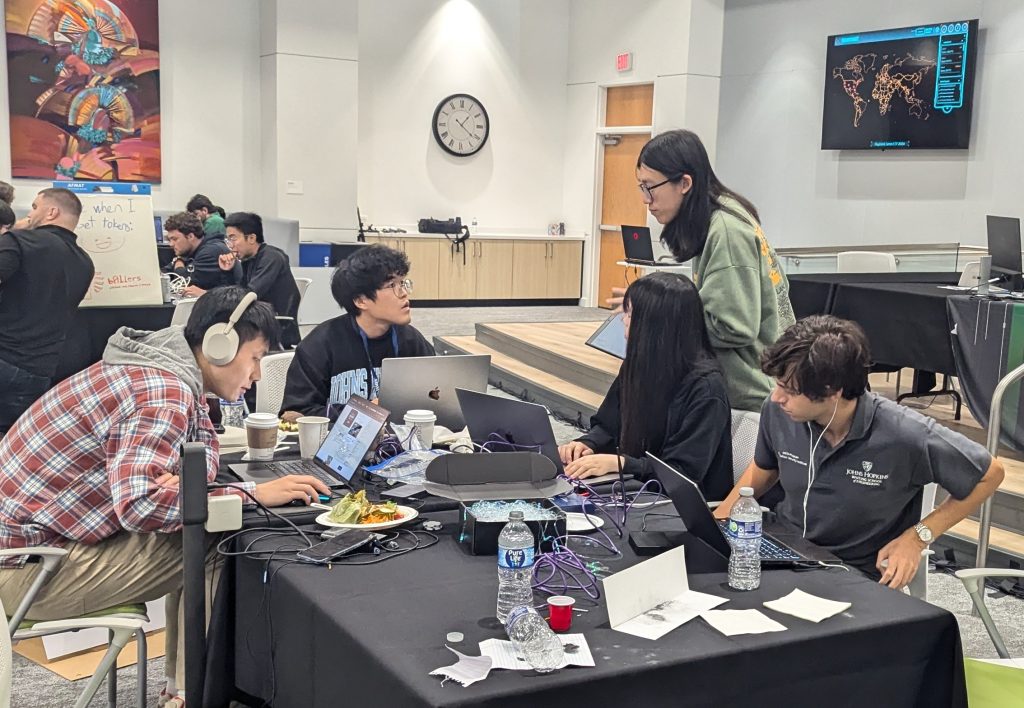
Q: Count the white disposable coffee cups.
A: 3